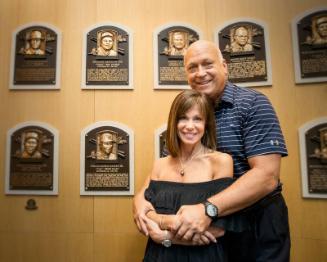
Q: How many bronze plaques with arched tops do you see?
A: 9